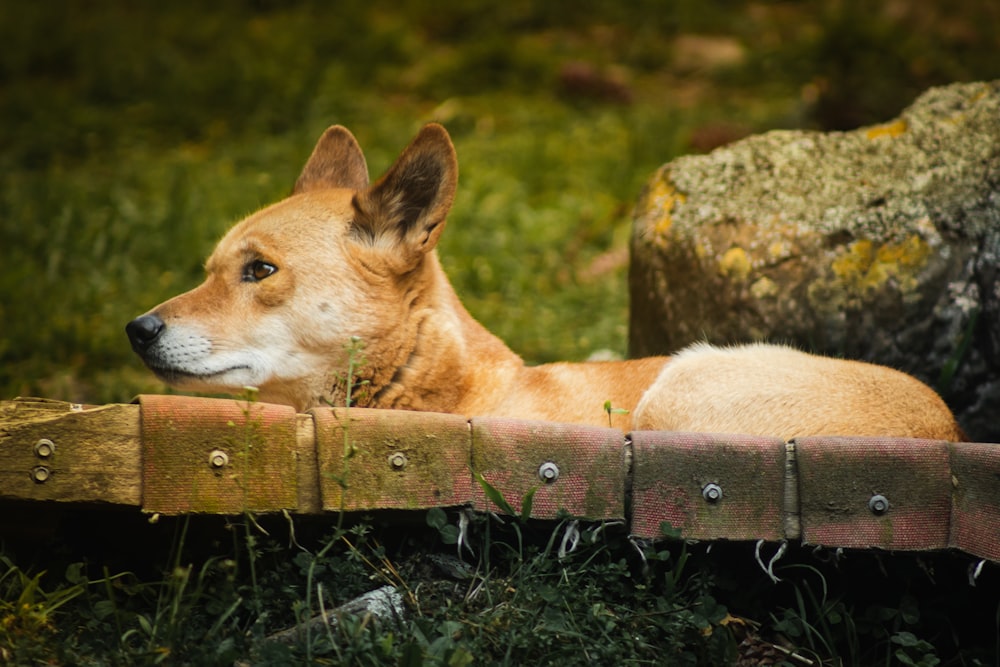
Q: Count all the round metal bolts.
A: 7